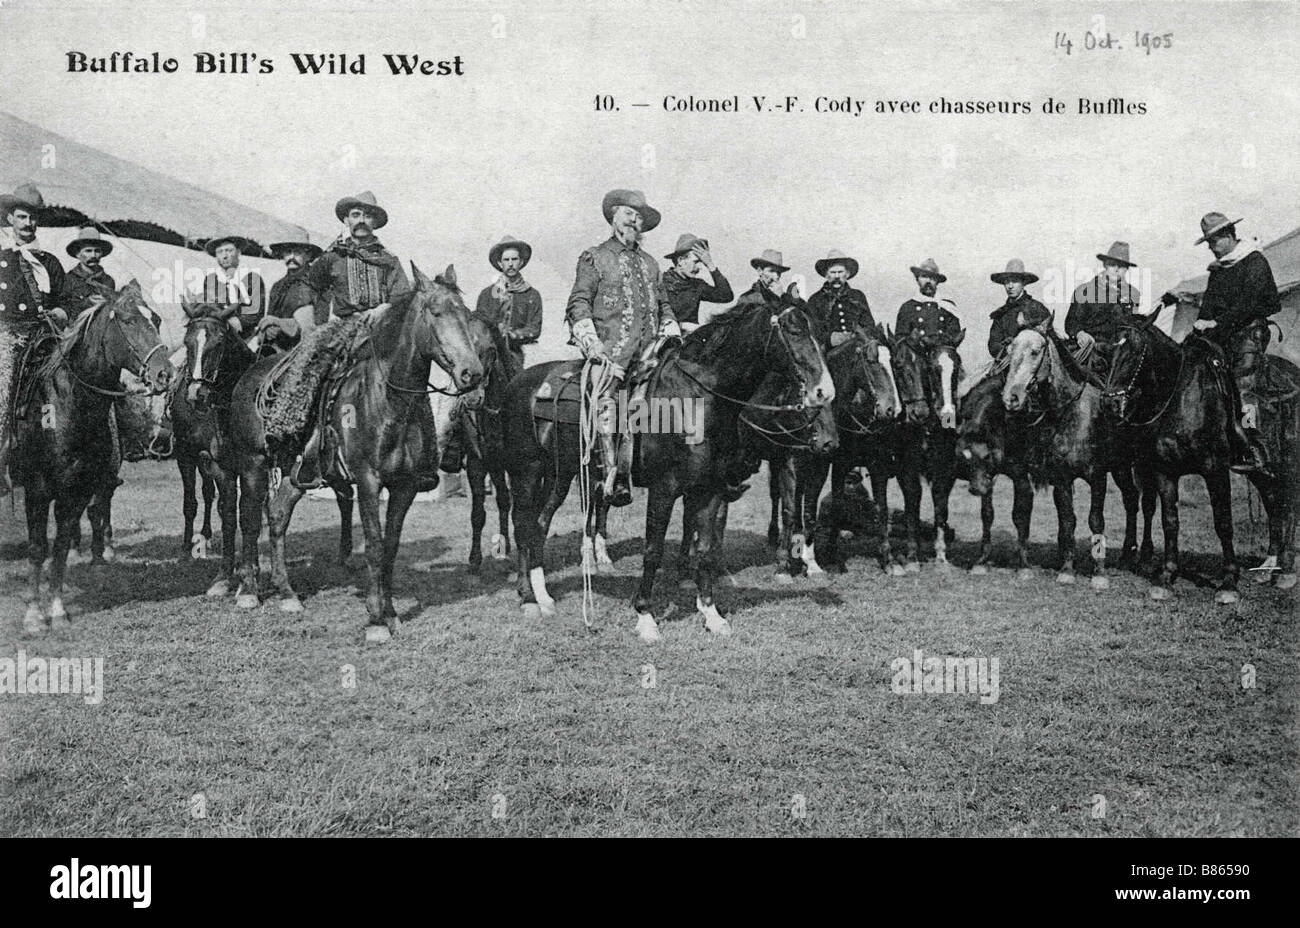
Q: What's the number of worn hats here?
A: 14